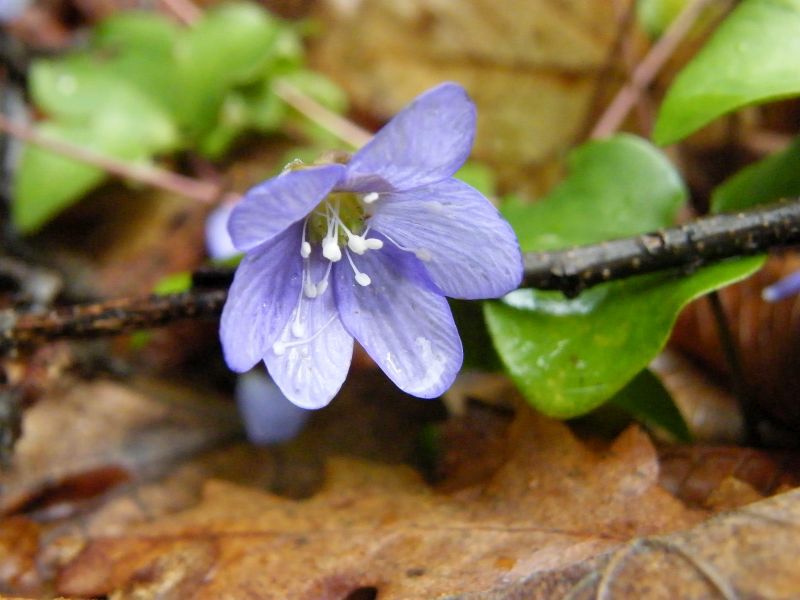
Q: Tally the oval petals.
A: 6